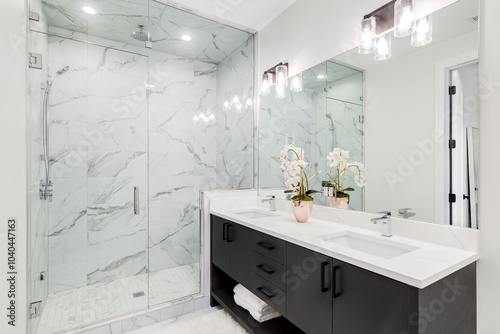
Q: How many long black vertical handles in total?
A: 4